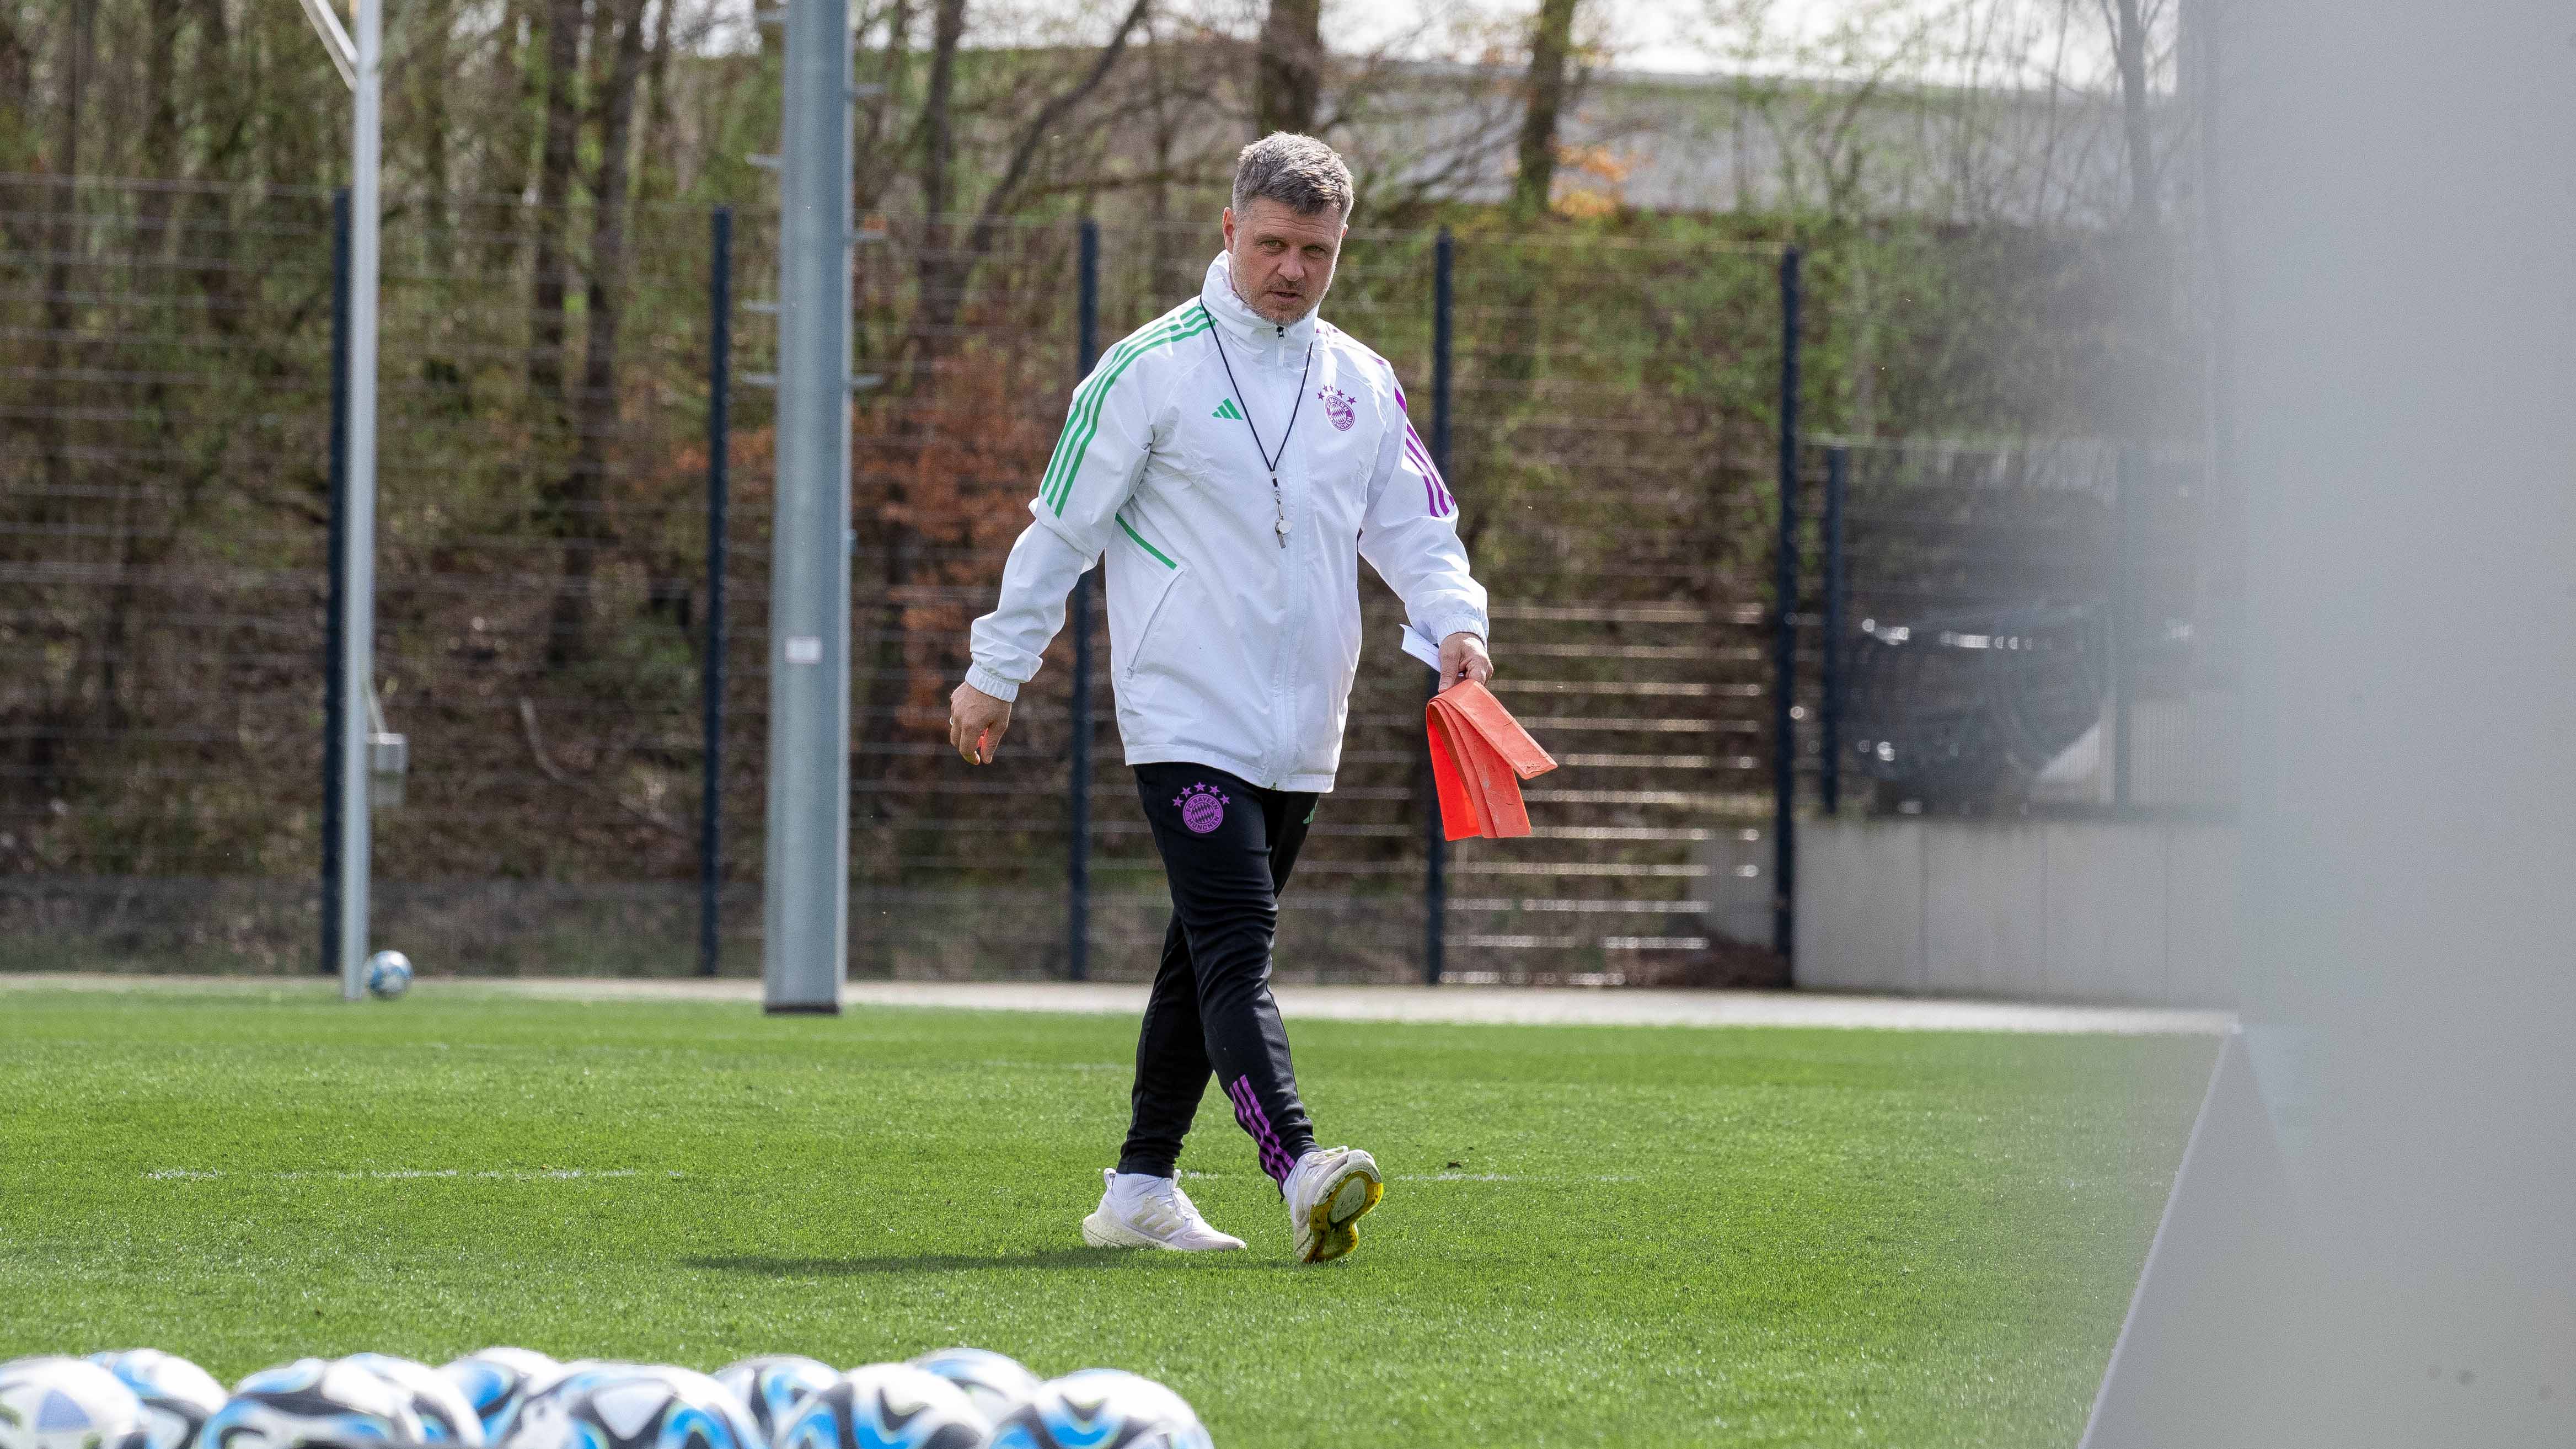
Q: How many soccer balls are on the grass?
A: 11